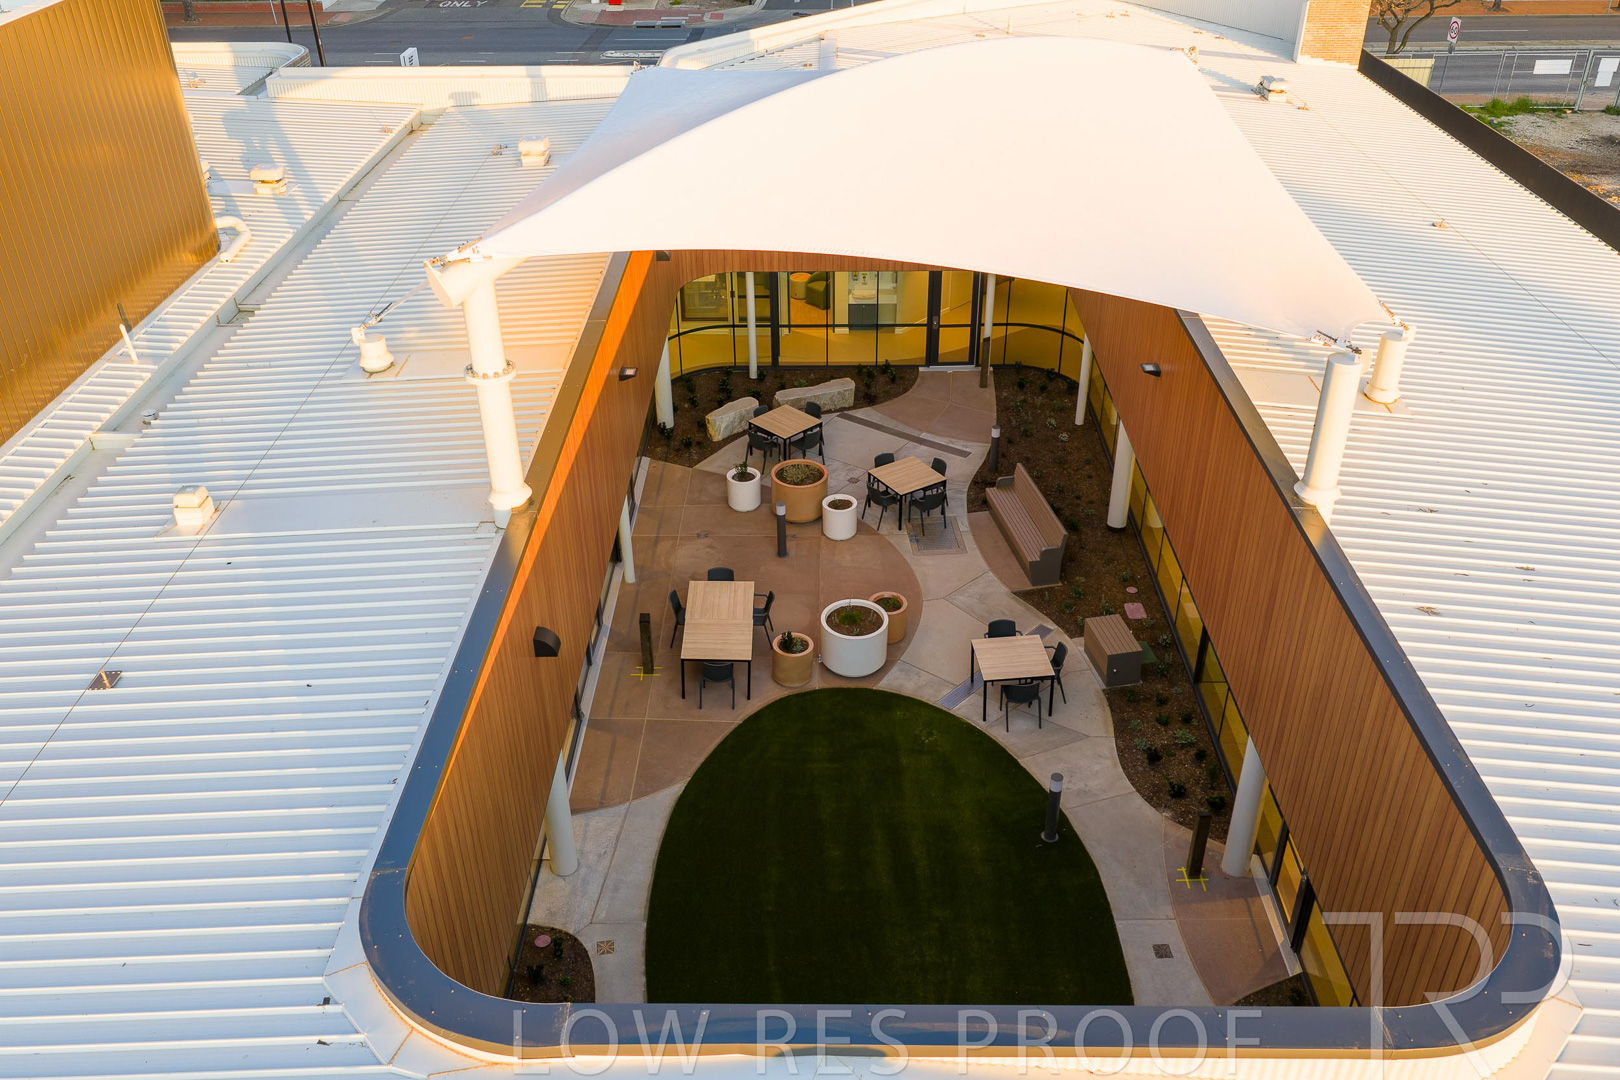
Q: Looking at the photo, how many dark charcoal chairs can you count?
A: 15